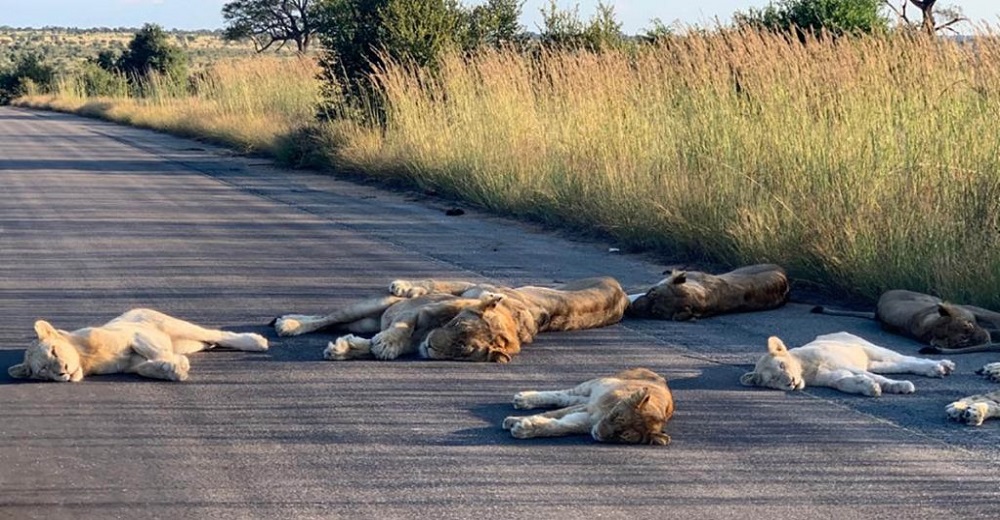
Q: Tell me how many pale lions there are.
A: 2